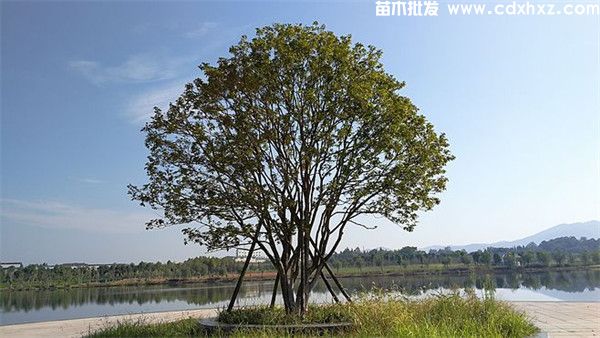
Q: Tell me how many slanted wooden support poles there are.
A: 4